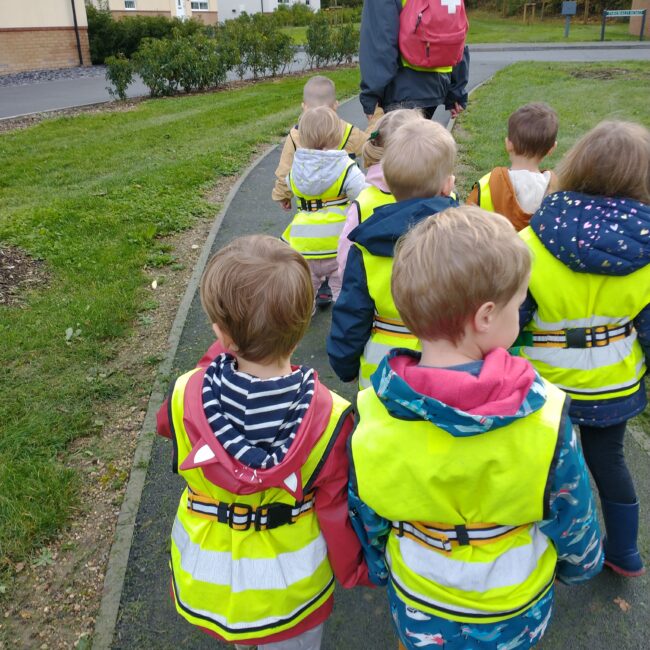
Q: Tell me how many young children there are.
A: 8